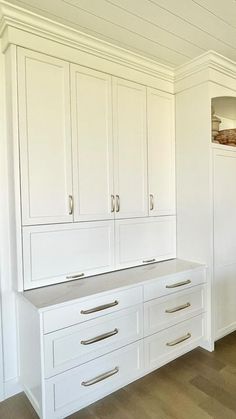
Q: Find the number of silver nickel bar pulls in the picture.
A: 12